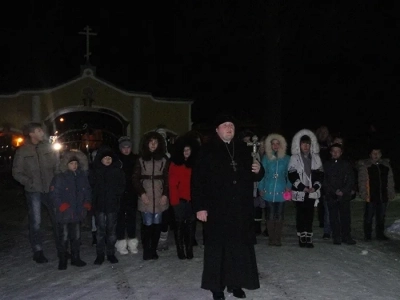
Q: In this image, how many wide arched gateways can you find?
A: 1